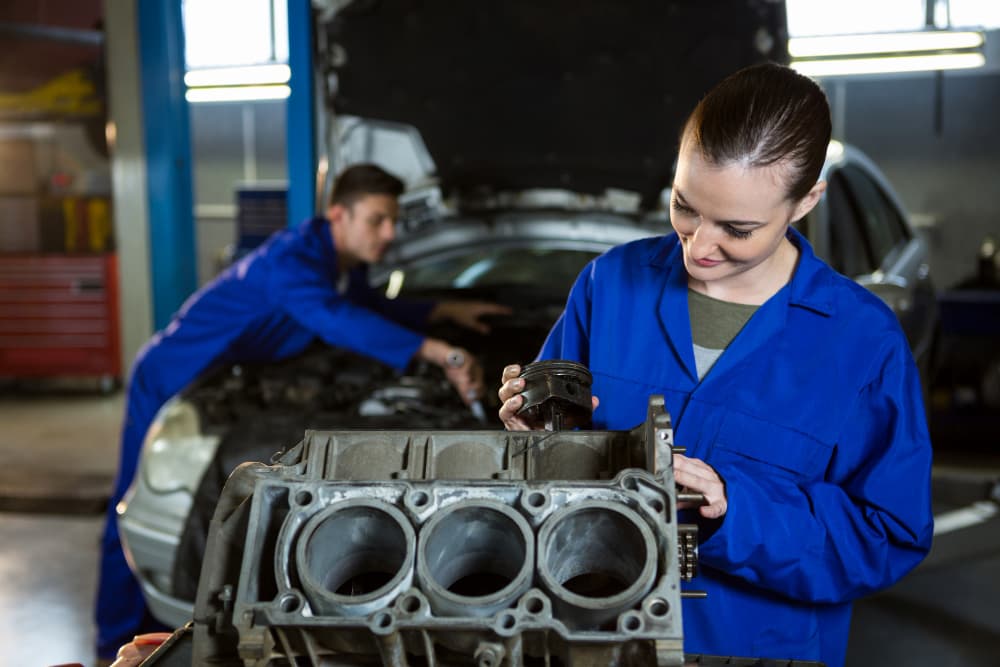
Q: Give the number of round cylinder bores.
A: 3